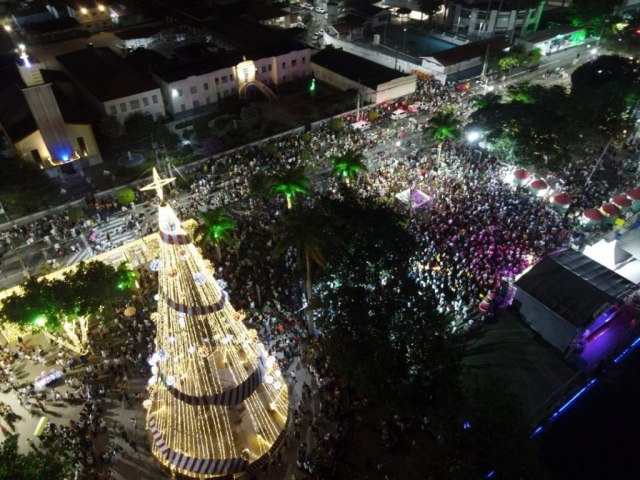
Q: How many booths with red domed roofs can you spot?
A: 7